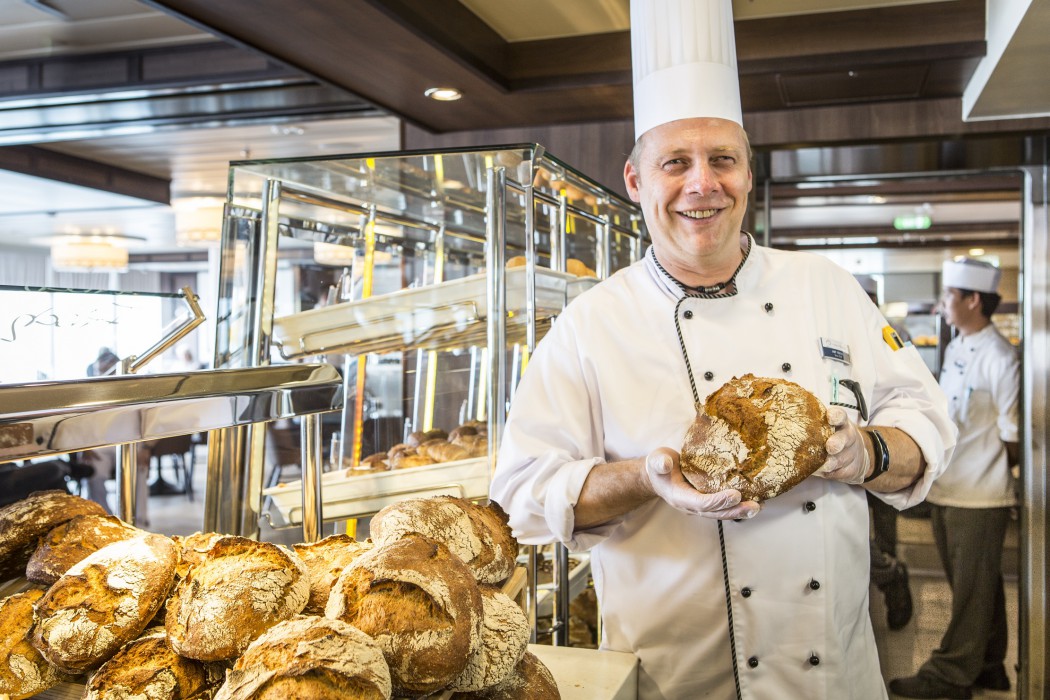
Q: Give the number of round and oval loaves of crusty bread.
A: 14